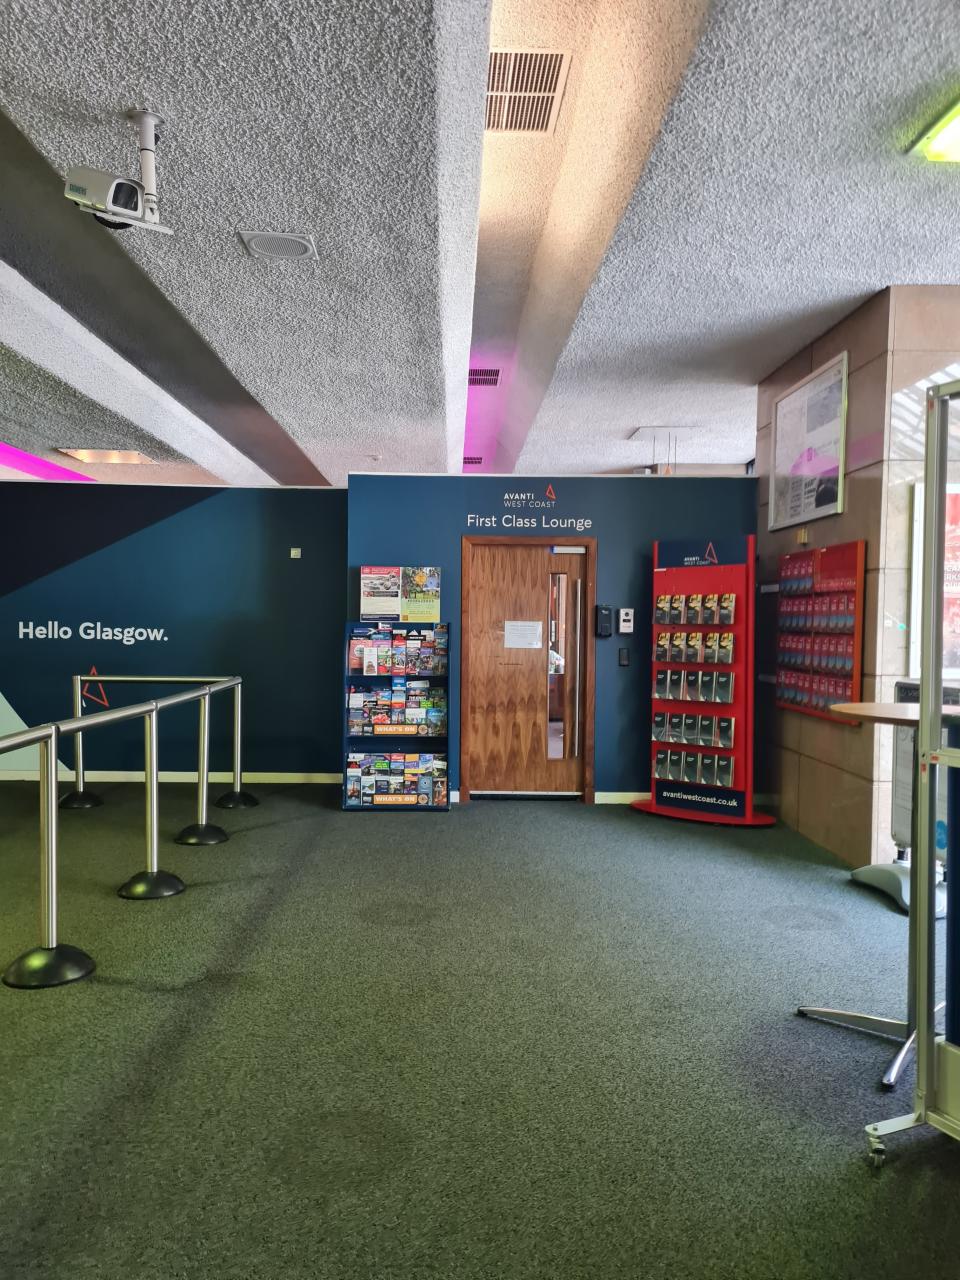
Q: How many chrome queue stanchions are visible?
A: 5